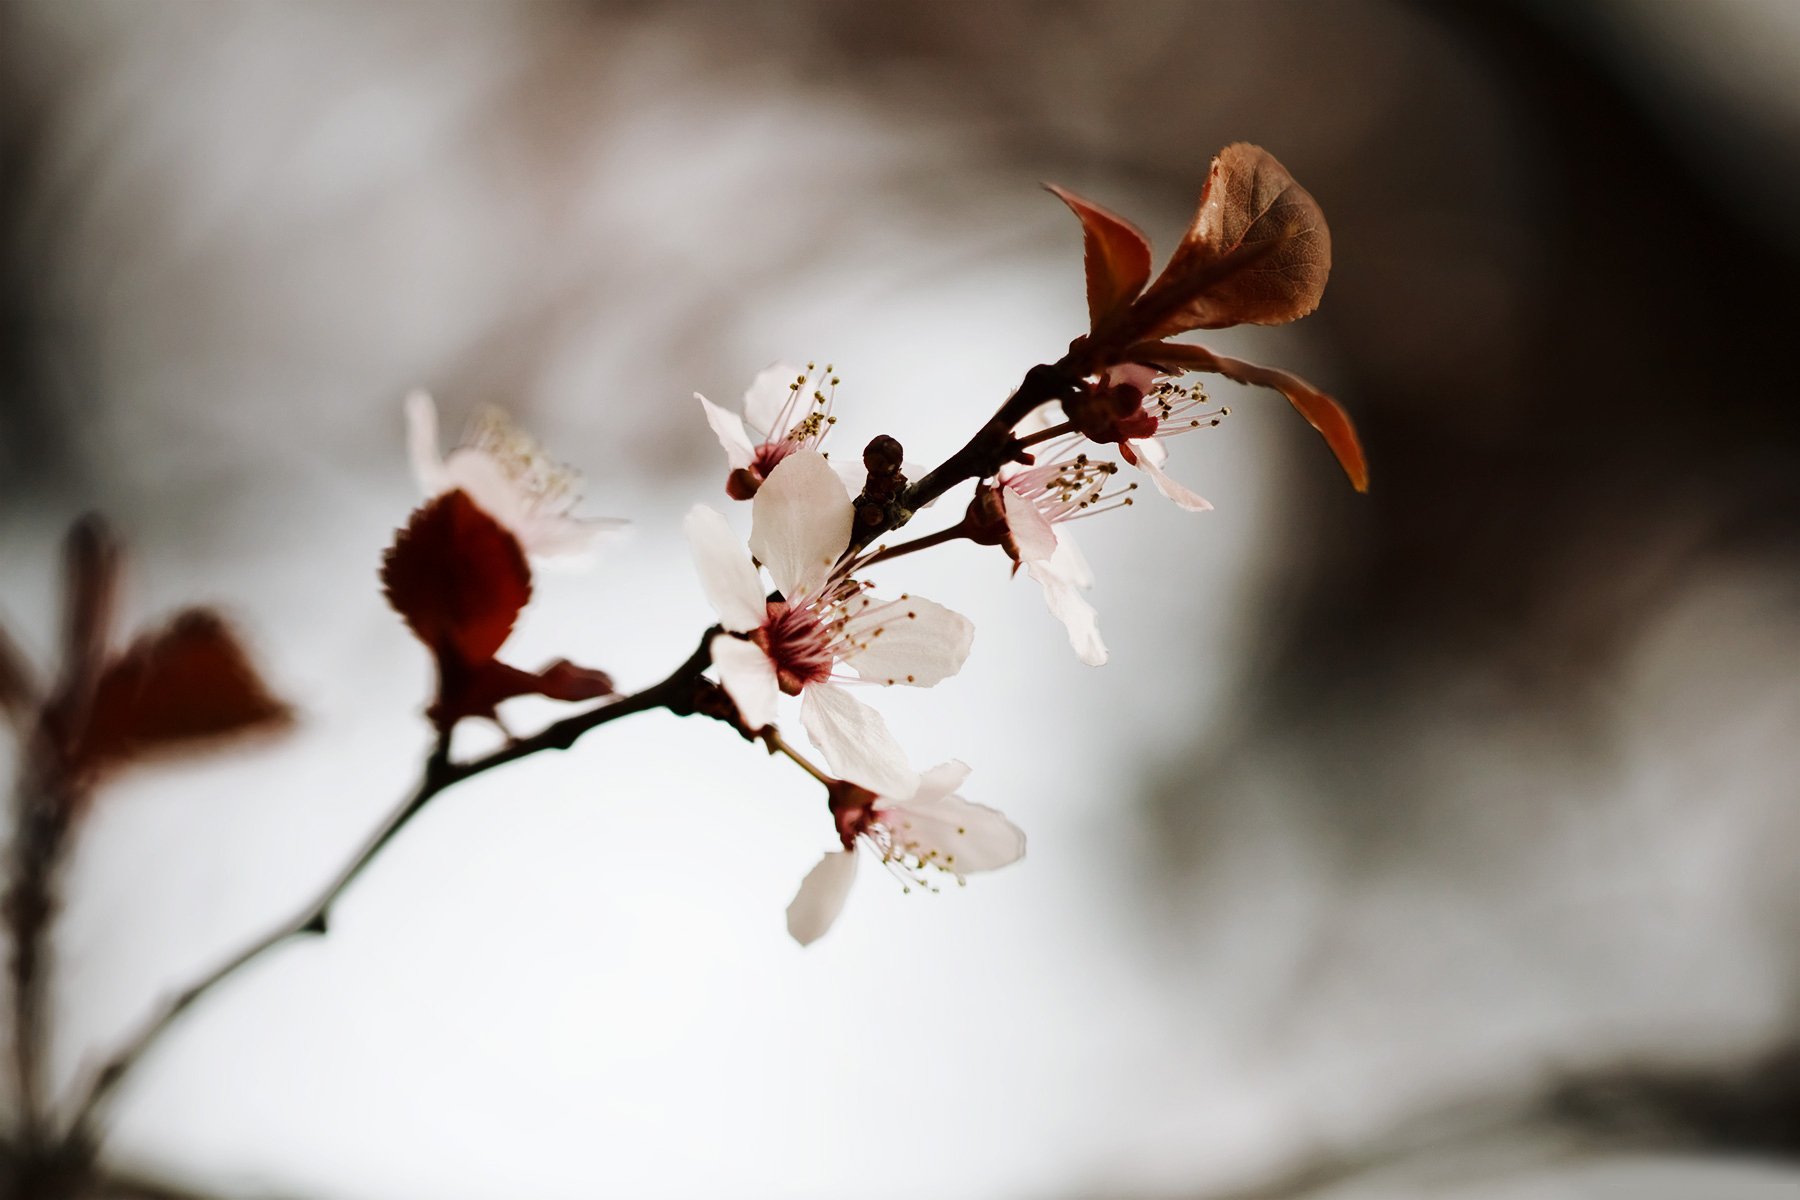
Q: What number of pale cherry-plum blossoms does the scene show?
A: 6